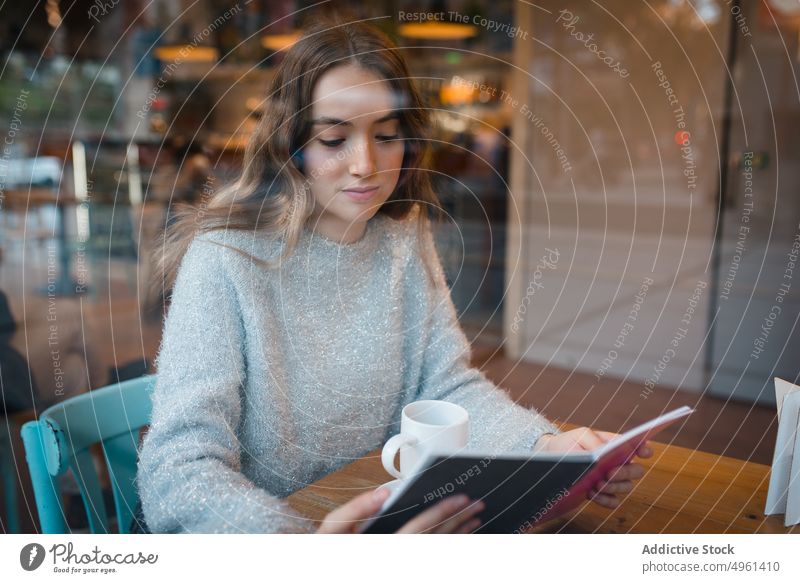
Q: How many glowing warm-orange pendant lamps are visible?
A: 3